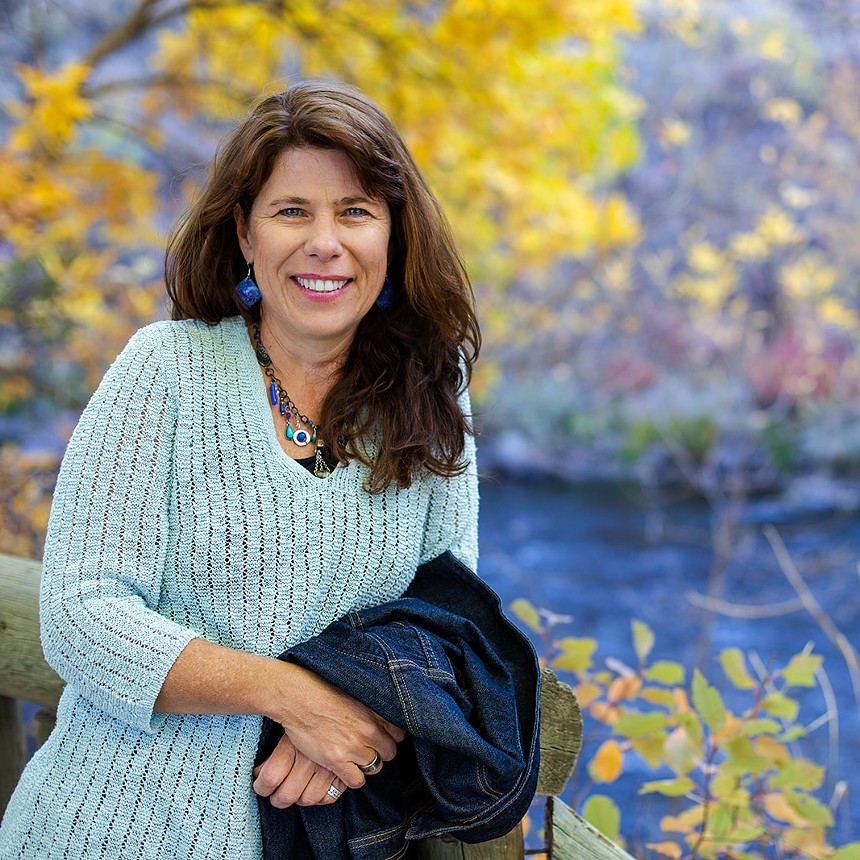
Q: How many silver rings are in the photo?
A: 2